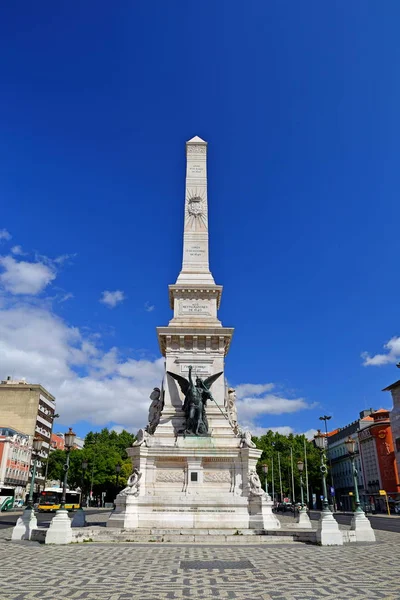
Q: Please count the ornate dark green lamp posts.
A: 8